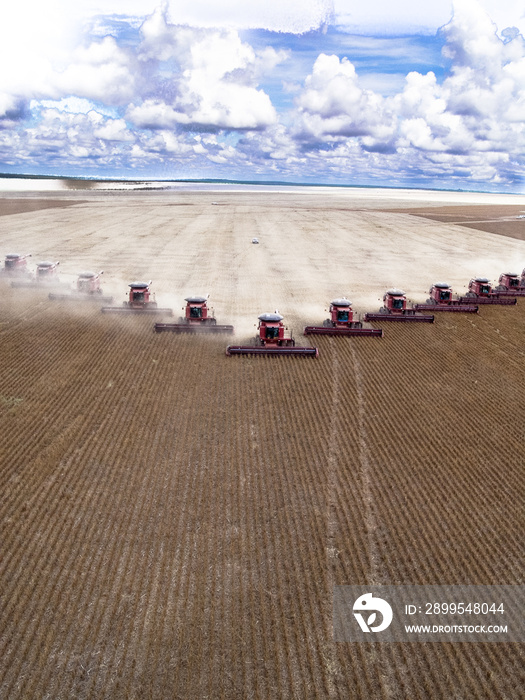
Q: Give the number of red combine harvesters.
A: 11